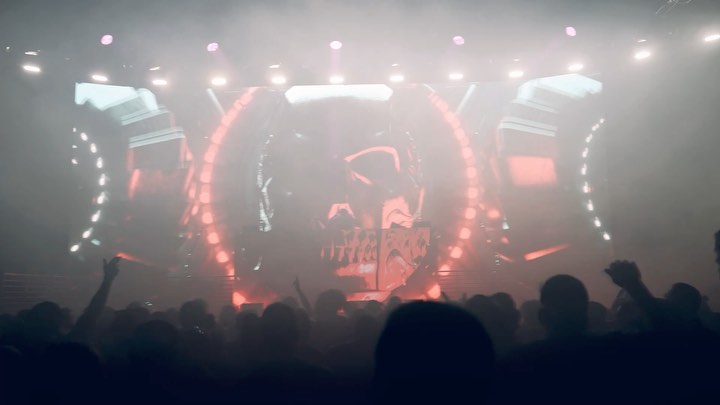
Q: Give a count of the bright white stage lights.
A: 12